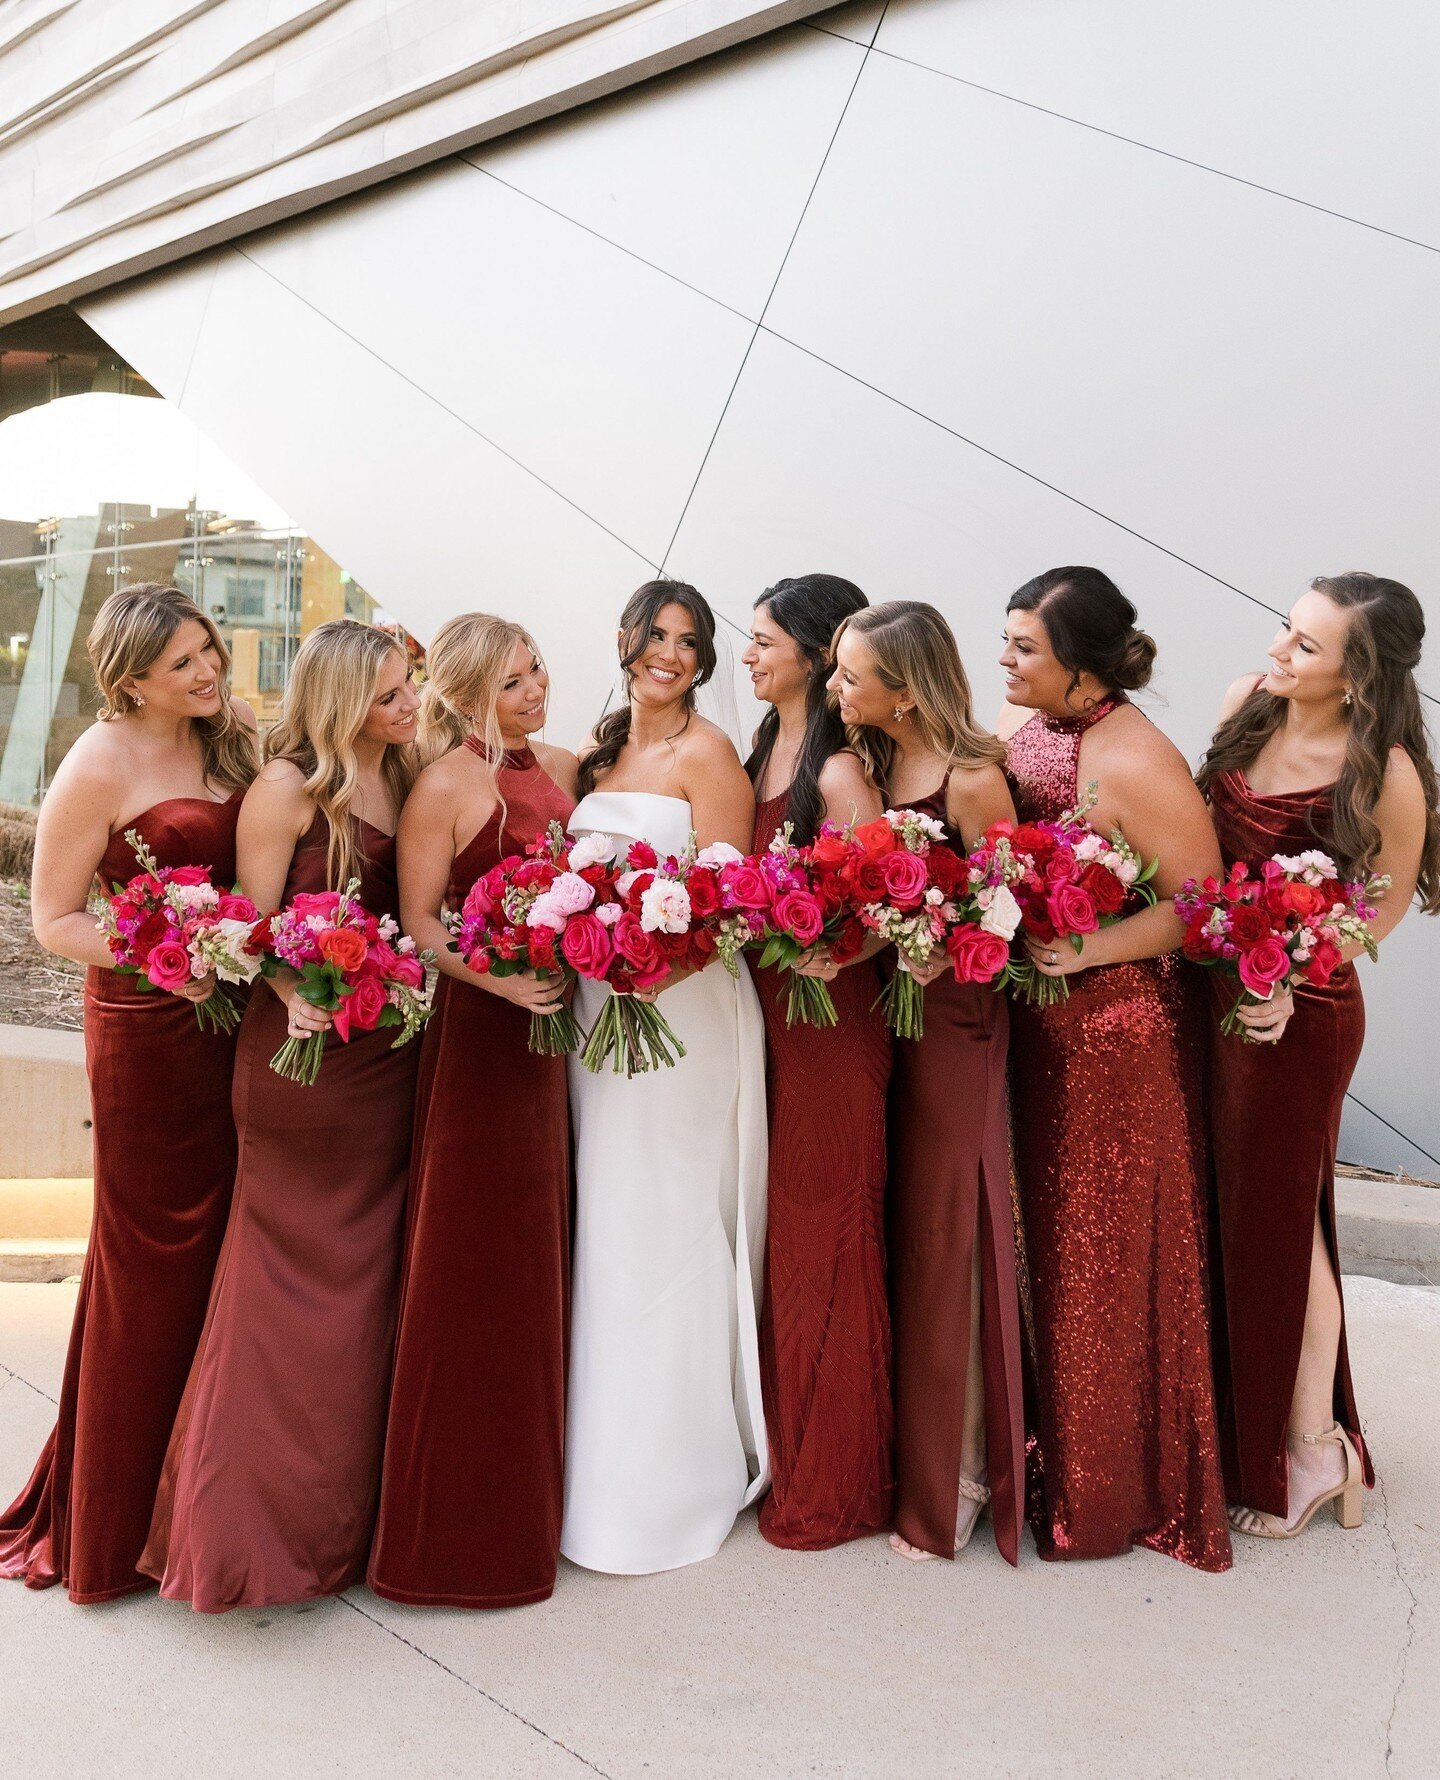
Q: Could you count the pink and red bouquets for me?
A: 8